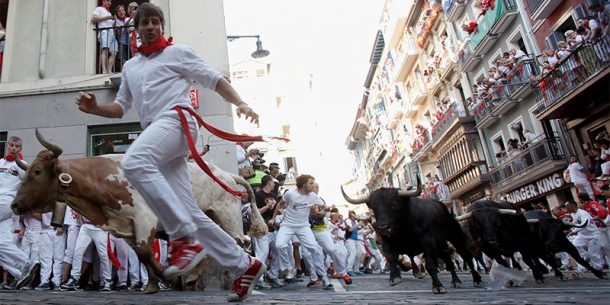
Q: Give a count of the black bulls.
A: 3